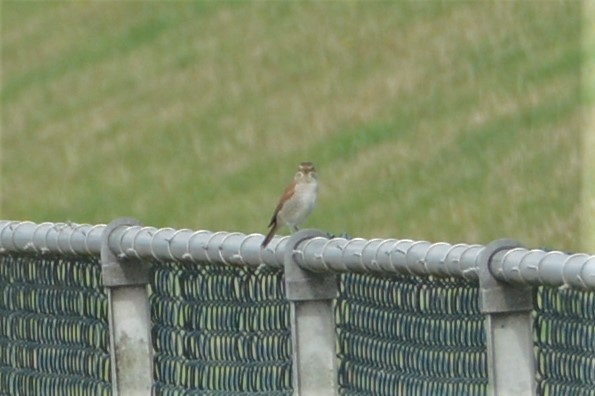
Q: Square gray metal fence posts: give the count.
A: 3